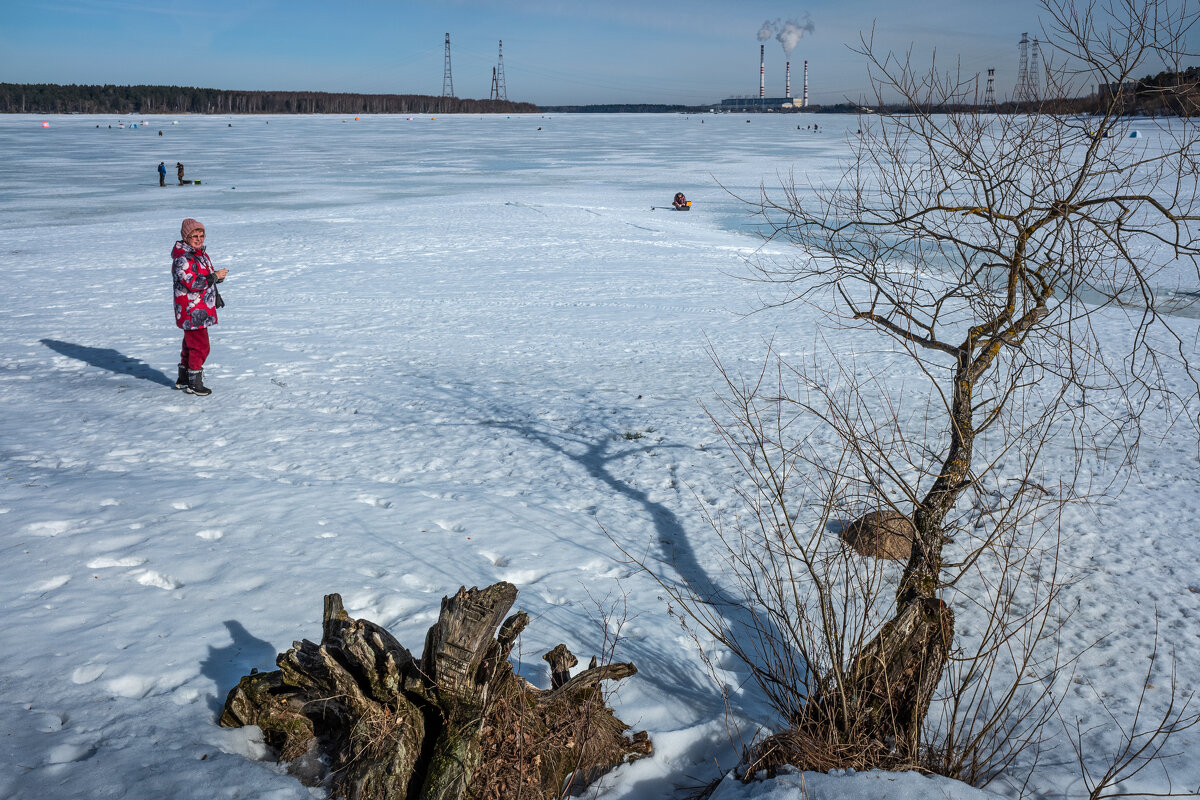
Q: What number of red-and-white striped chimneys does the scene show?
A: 3